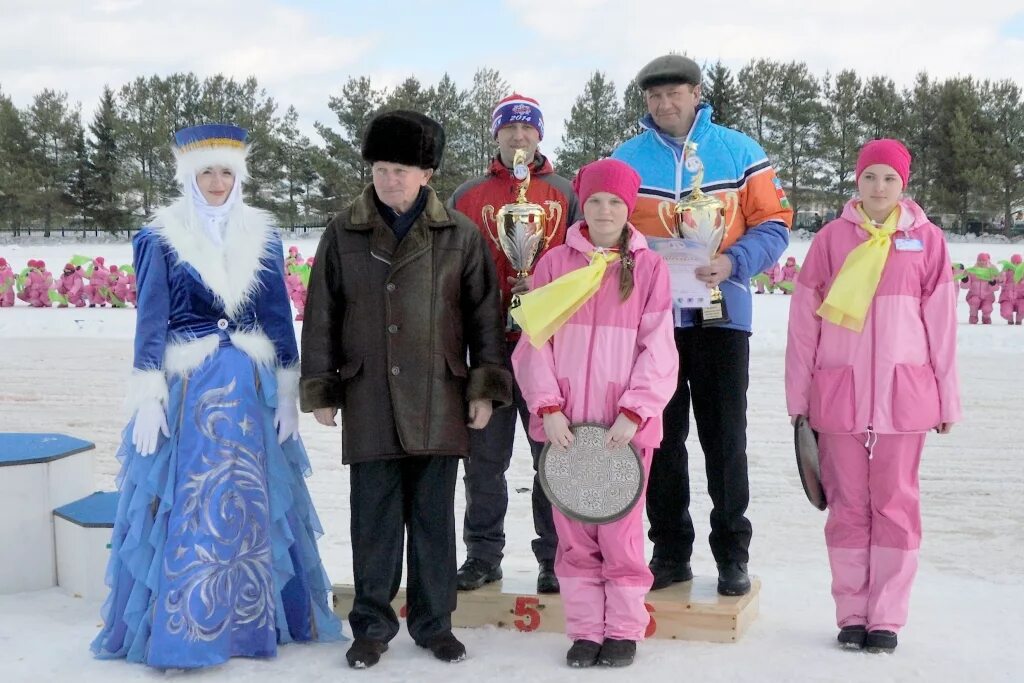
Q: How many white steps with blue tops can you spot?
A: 2